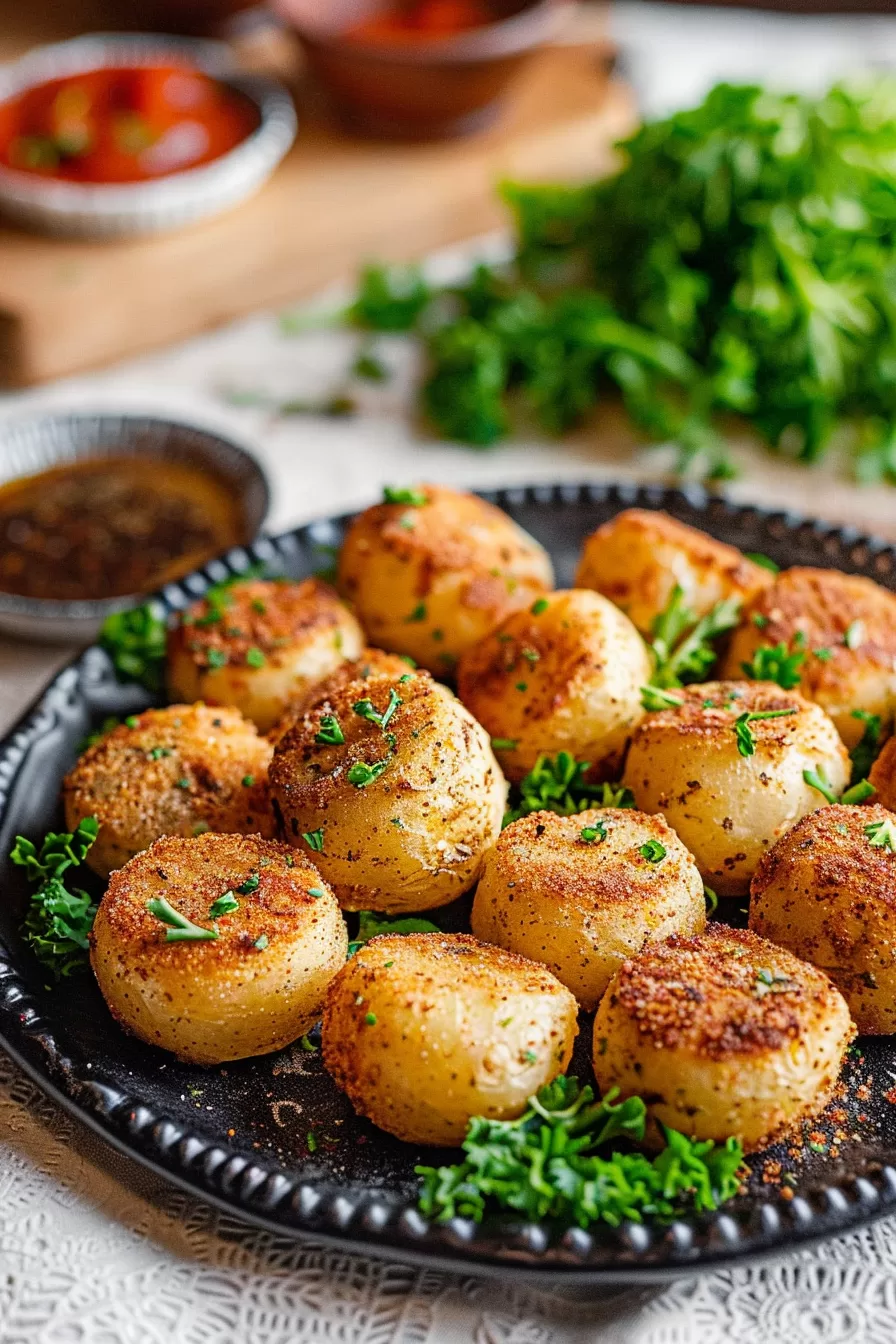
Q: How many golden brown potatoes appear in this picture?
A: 15